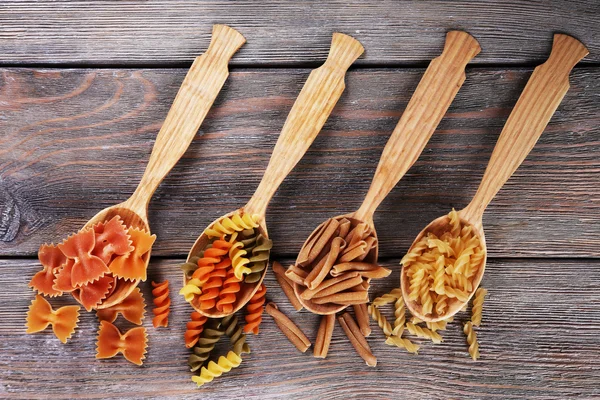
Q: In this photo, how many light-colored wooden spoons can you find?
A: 4